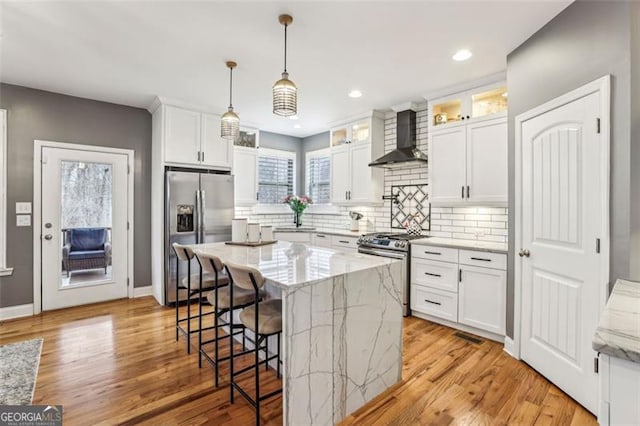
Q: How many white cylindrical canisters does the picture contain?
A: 3